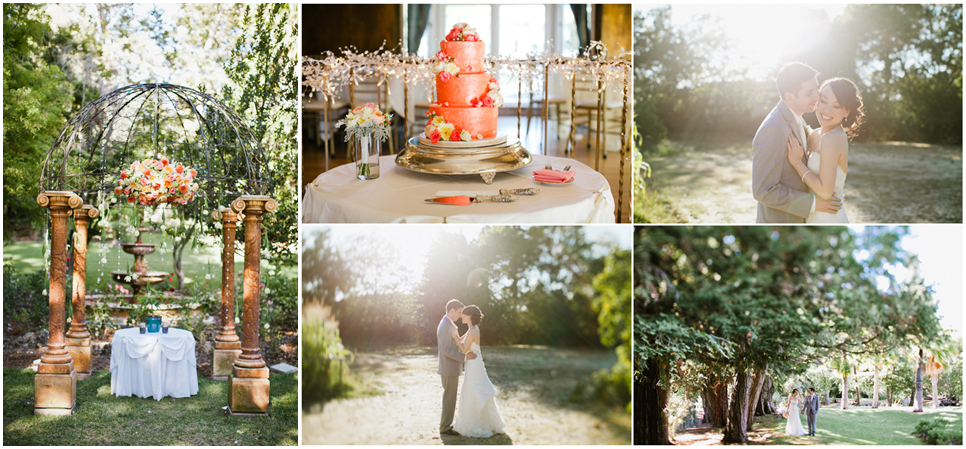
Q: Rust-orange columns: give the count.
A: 4